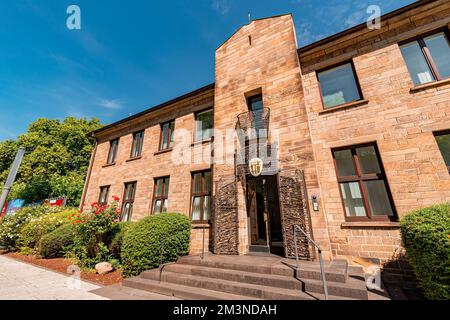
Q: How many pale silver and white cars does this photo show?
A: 0